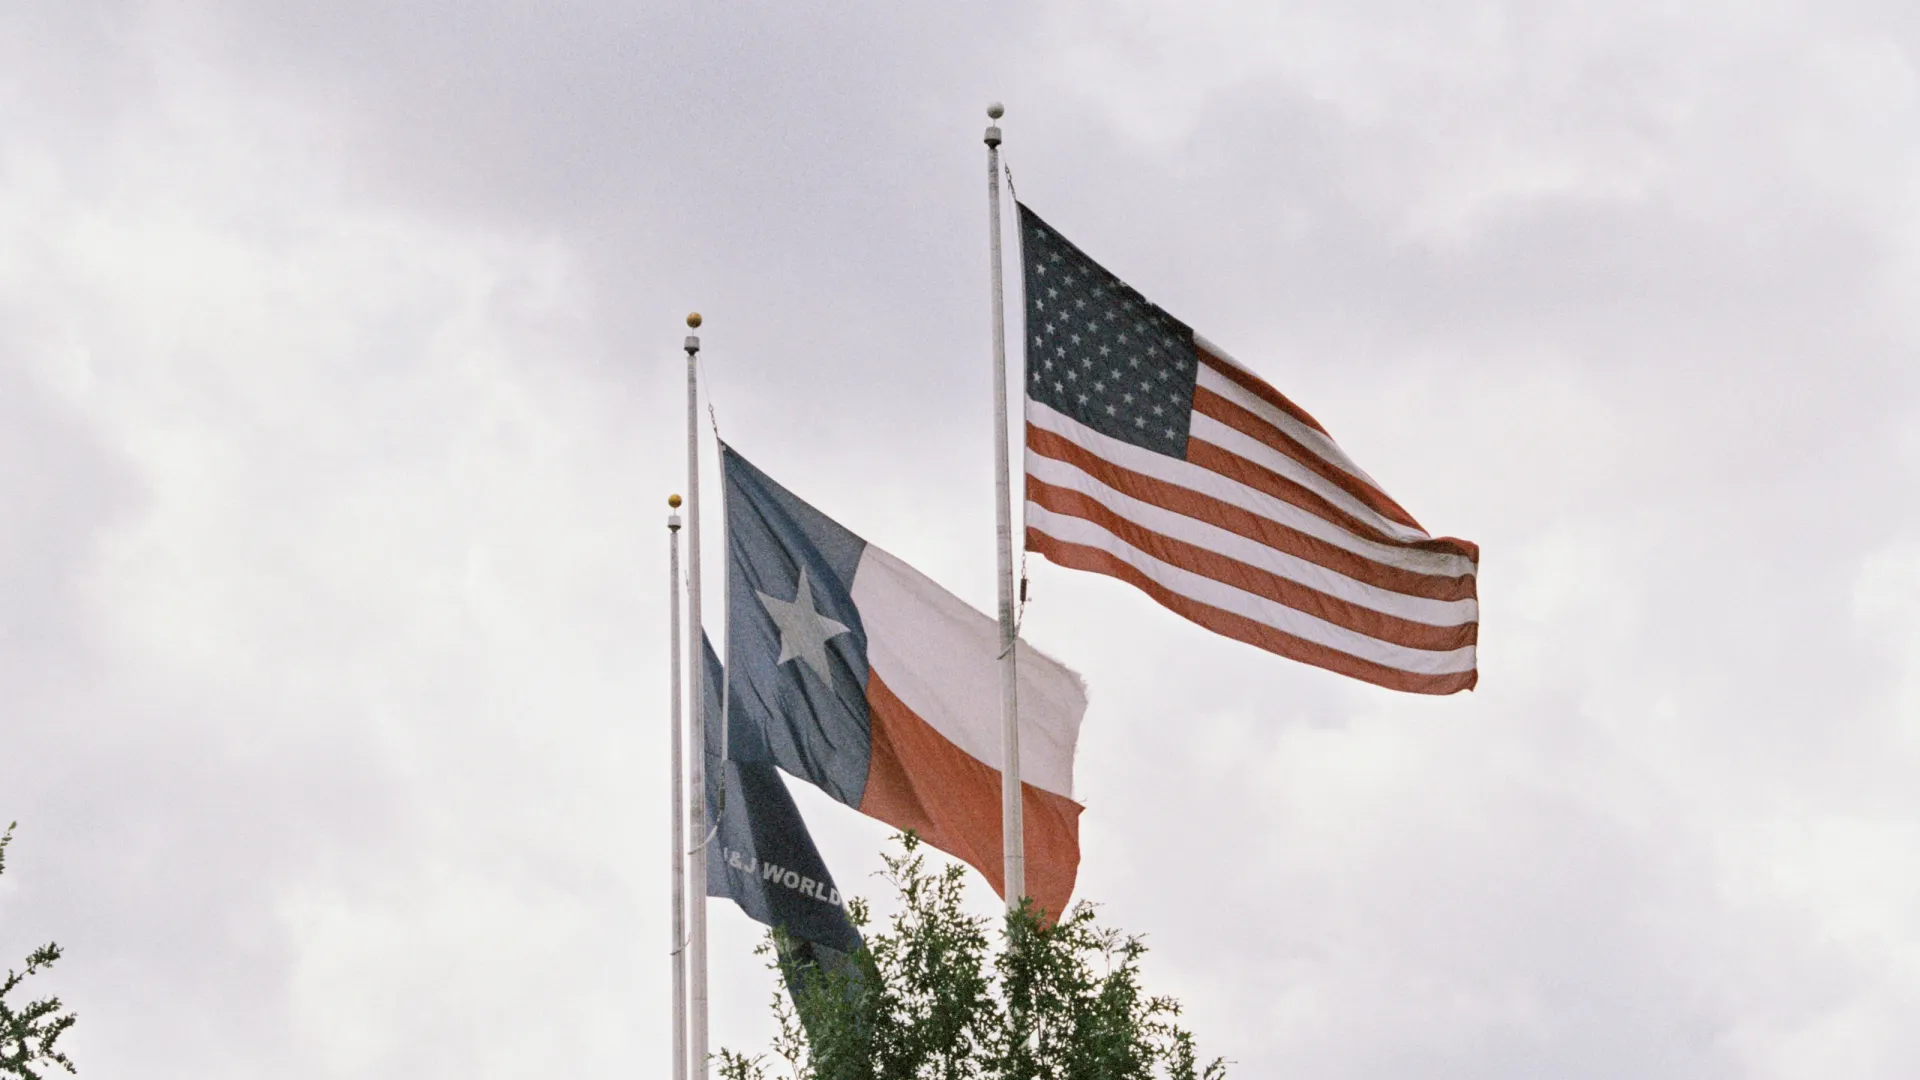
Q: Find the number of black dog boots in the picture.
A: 0